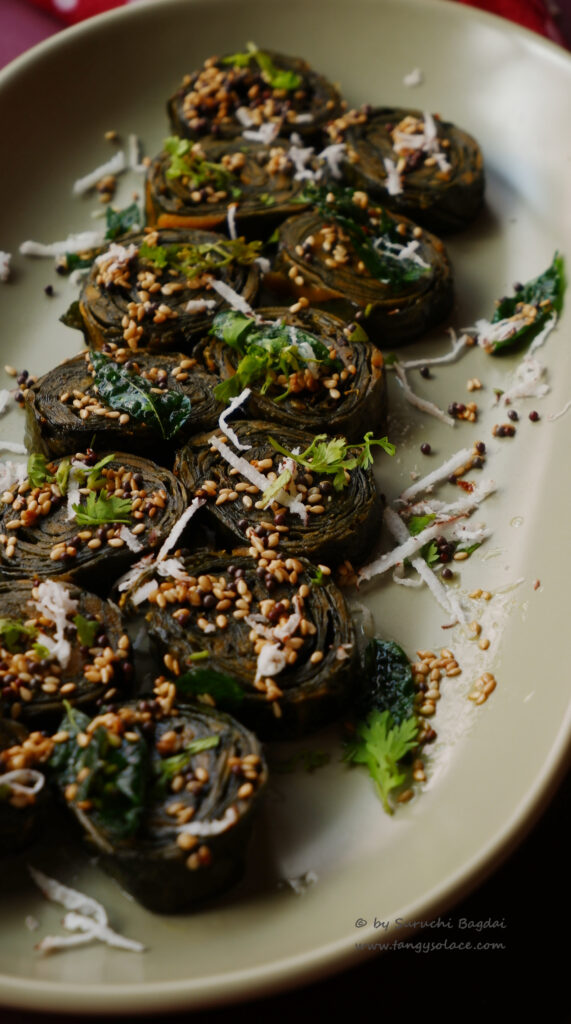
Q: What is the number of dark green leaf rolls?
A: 13